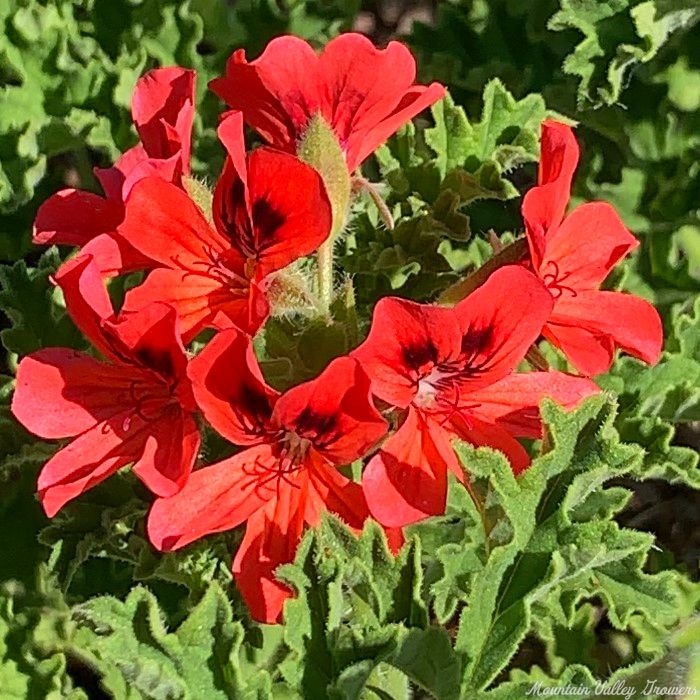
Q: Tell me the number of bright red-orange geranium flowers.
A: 7